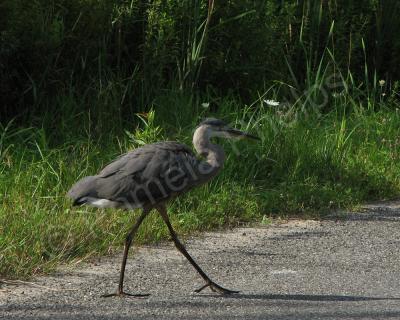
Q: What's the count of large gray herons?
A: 1